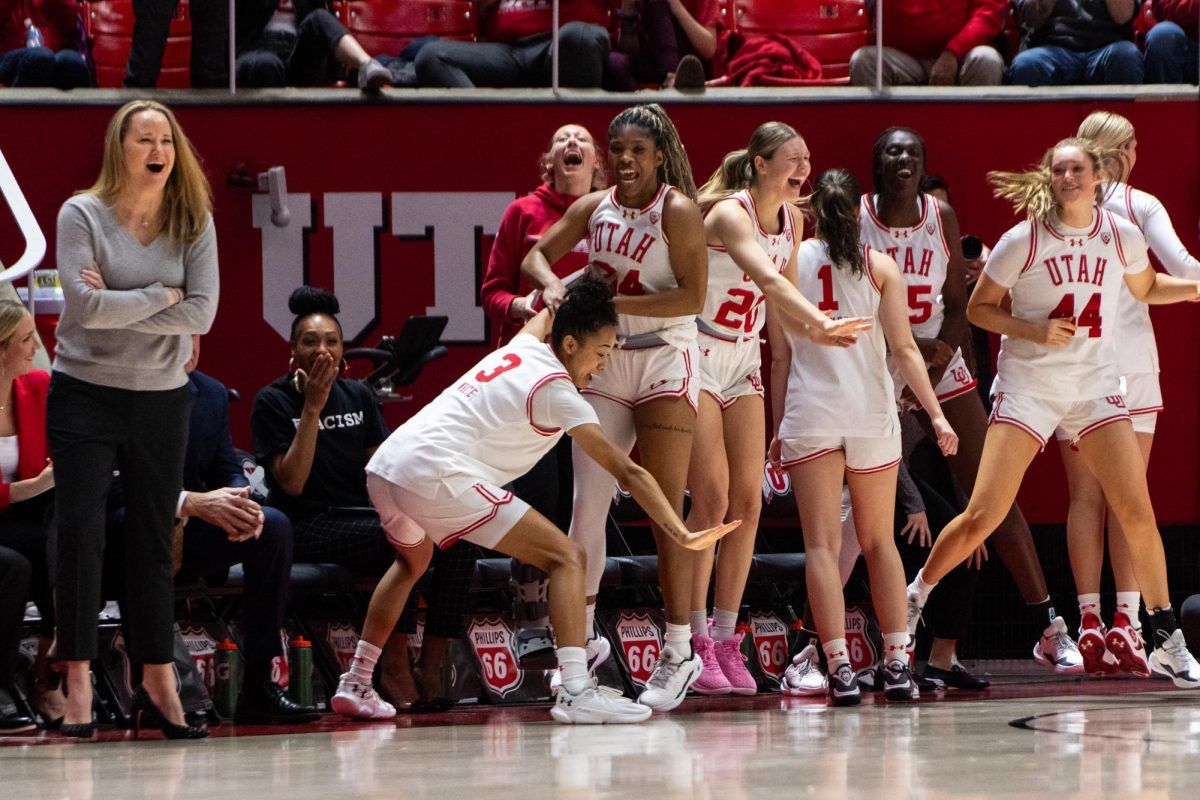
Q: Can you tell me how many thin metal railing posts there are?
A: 3